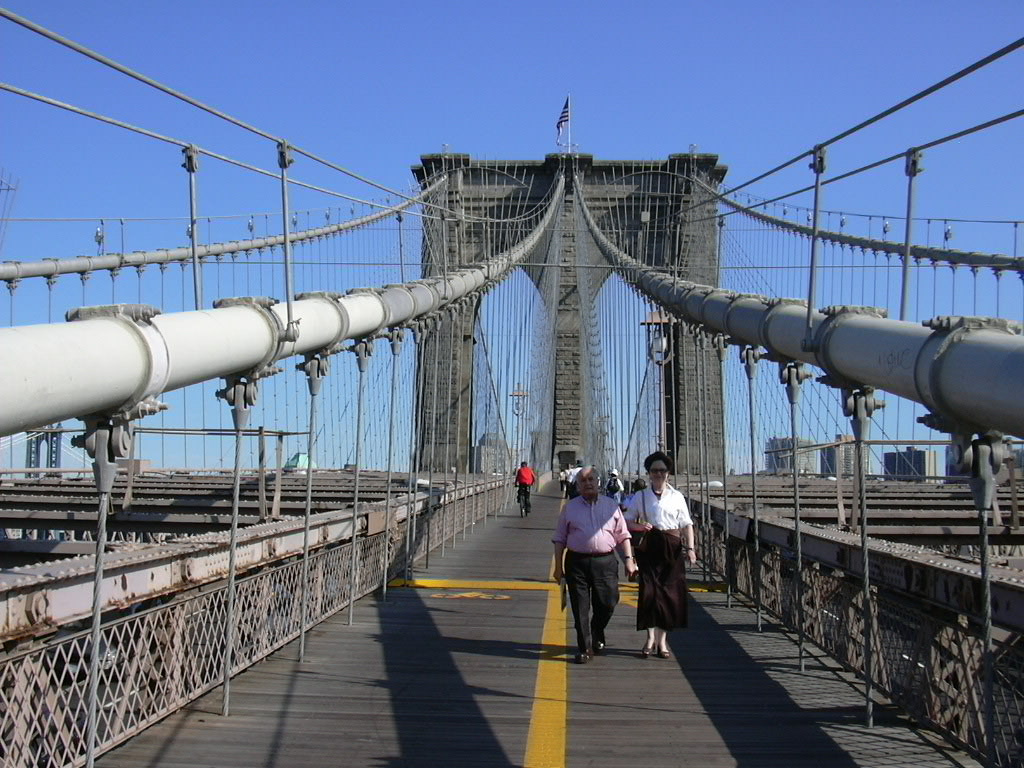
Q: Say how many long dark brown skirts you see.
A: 1